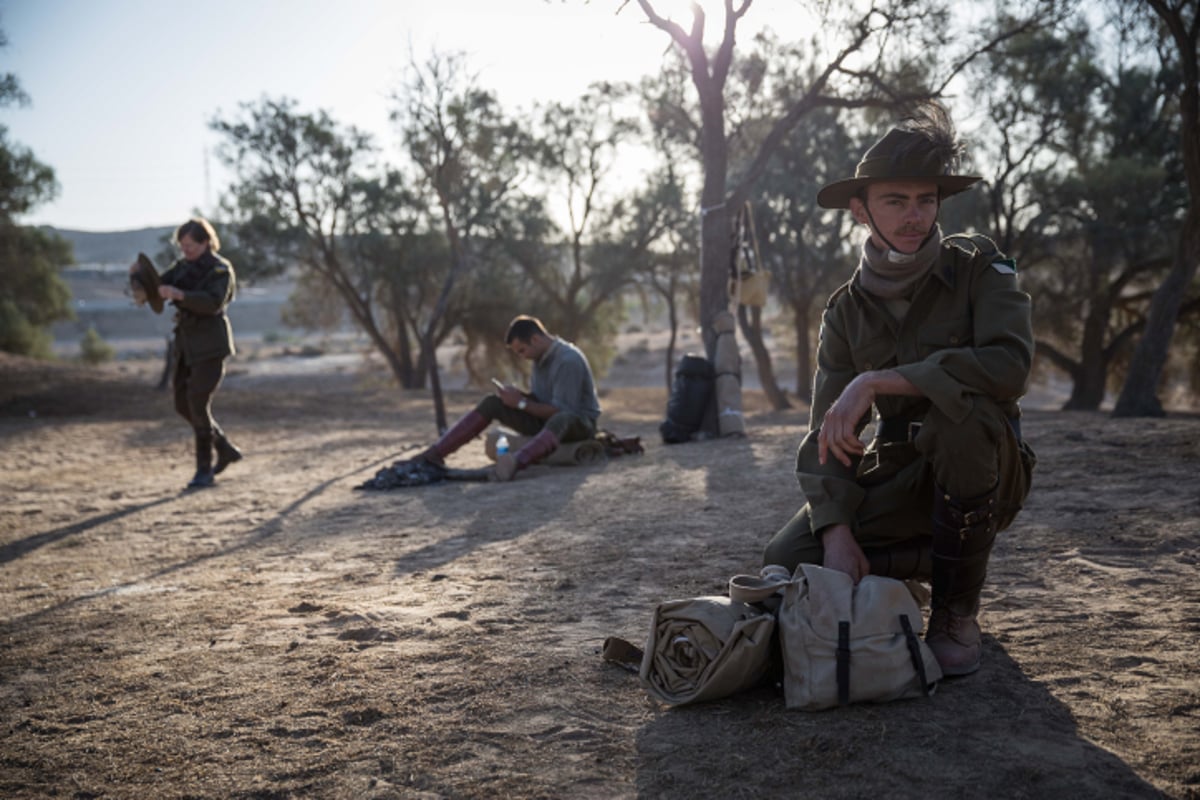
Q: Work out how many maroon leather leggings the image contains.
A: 2